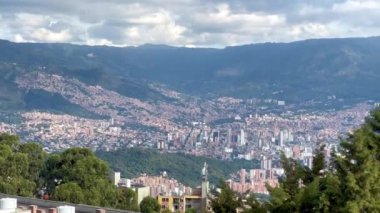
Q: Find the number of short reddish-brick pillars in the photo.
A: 4